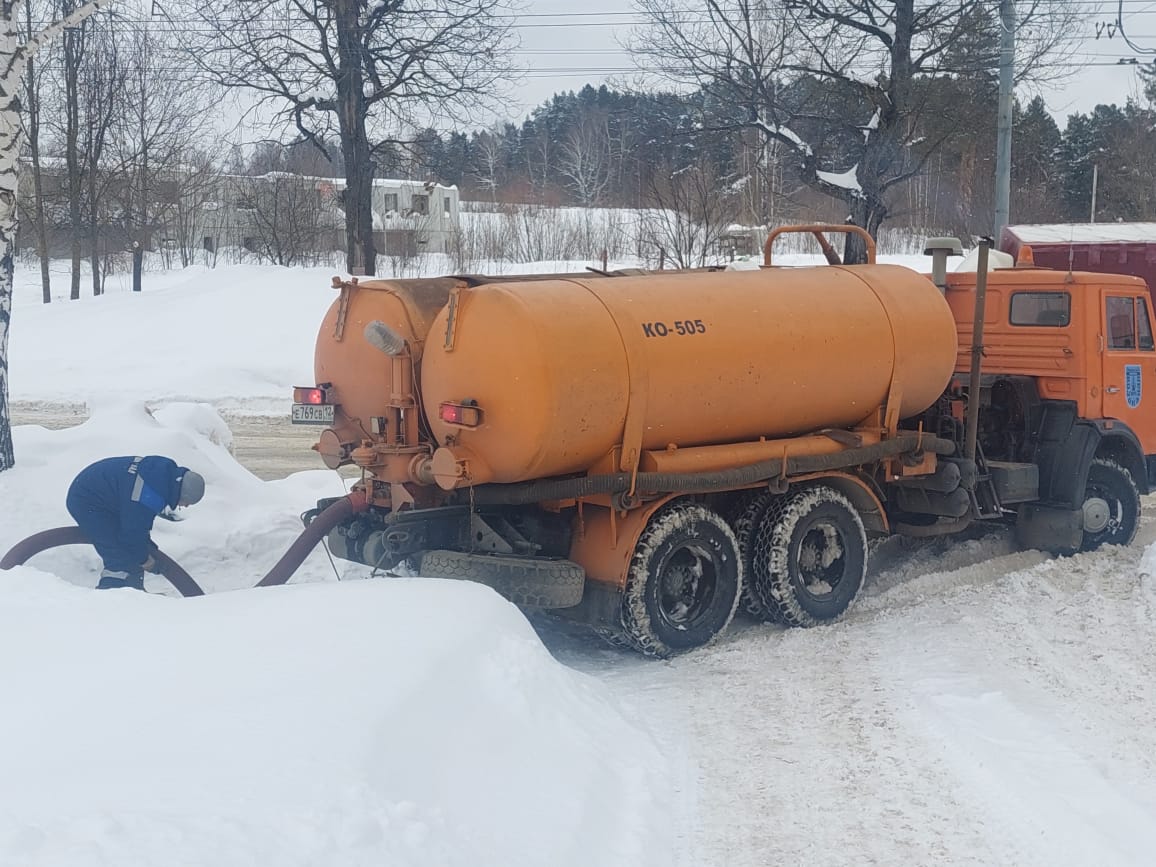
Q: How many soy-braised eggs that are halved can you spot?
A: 0